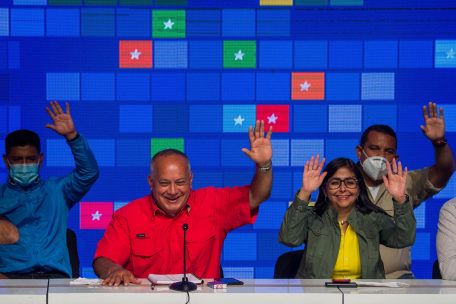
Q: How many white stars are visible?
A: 8